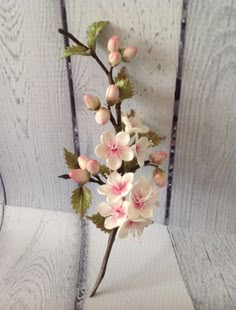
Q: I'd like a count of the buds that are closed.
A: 11